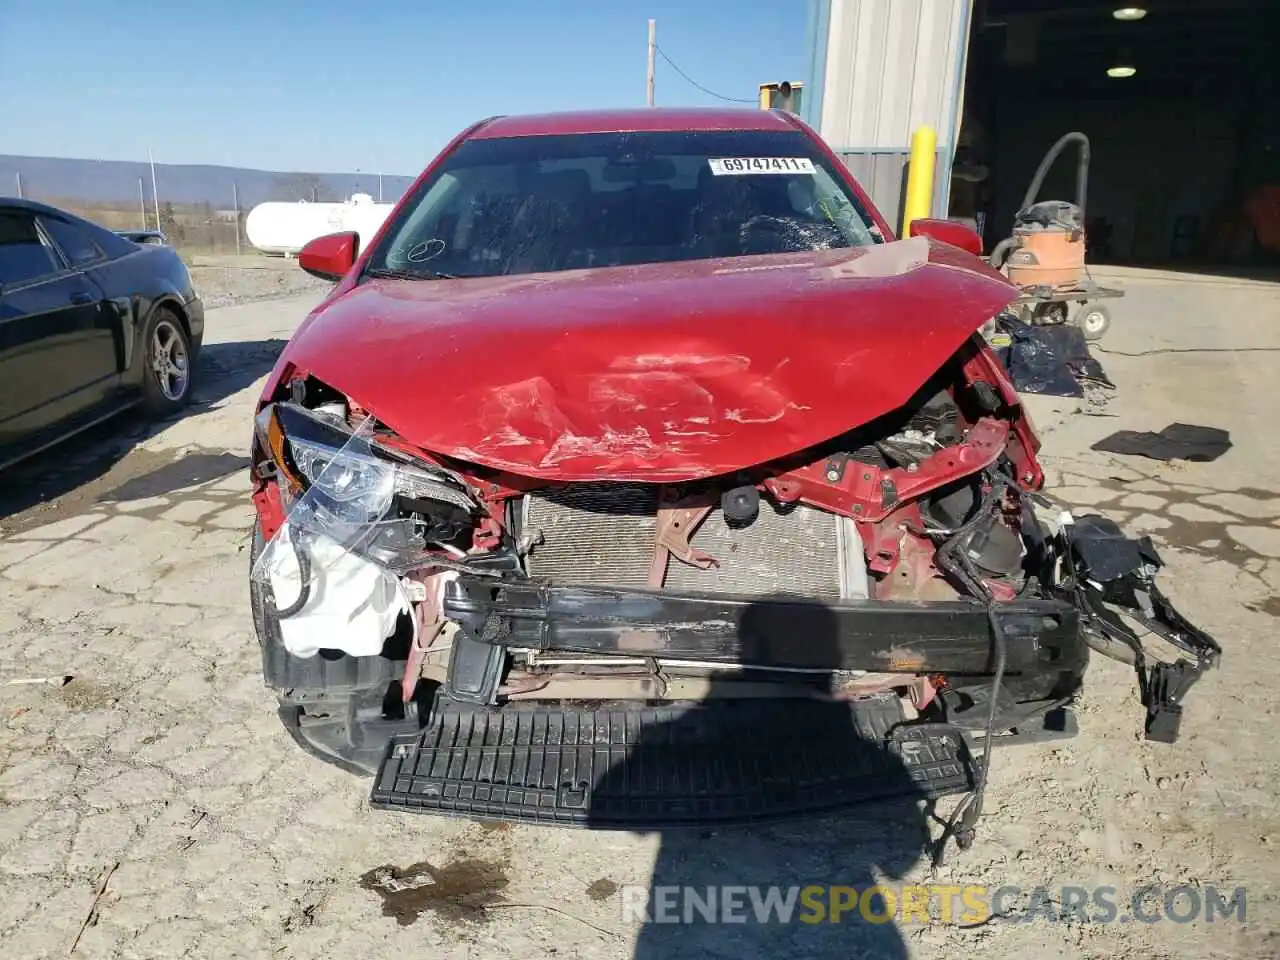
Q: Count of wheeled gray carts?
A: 1